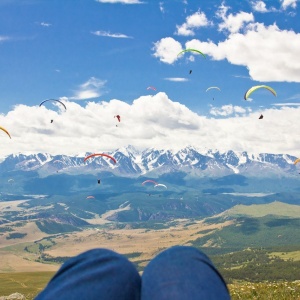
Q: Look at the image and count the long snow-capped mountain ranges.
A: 1